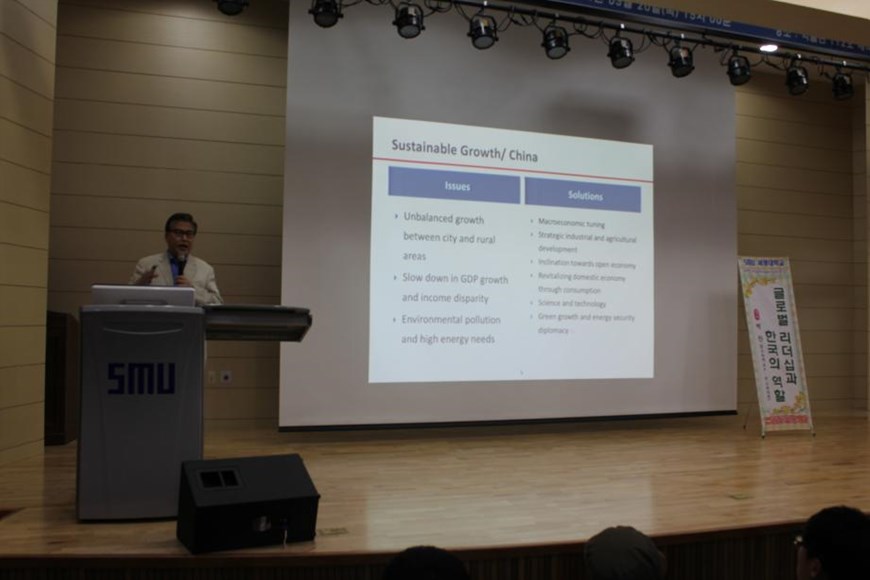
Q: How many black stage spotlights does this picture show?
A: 10